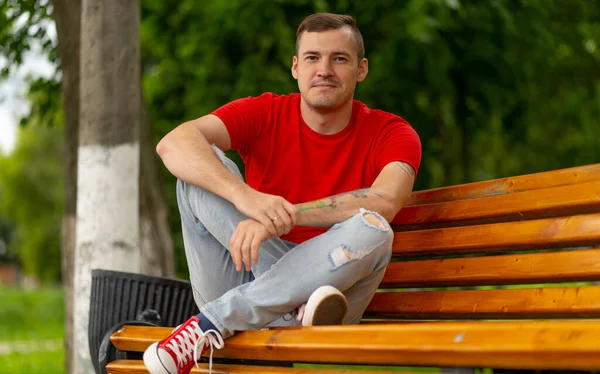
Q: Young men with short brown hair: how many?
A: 1